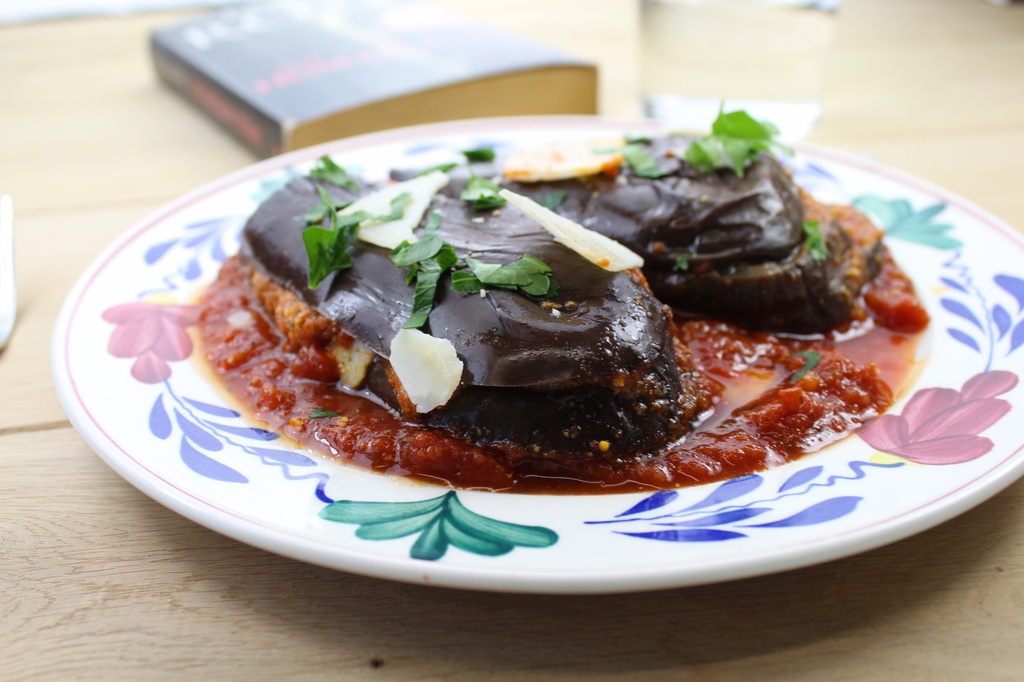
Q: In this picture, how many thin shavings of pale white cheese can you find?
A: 4